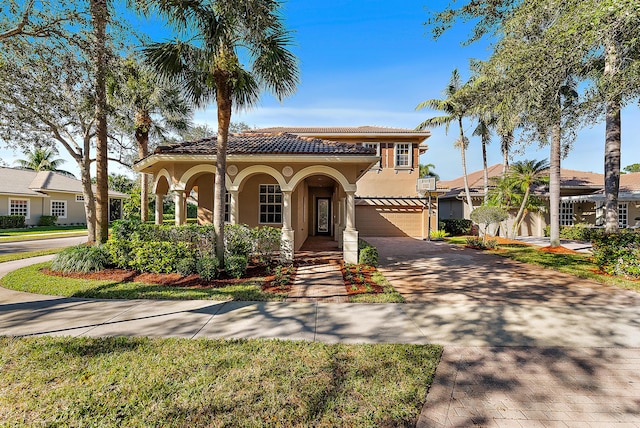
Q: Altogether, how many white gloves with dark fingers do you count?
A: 0